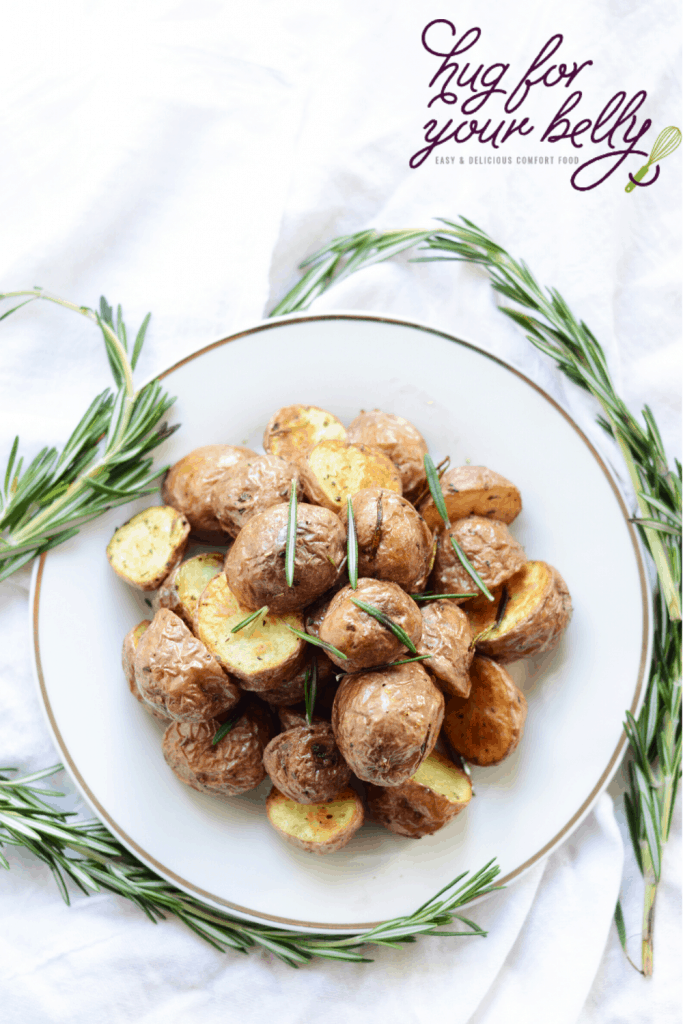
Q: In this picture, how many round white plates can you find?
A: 1